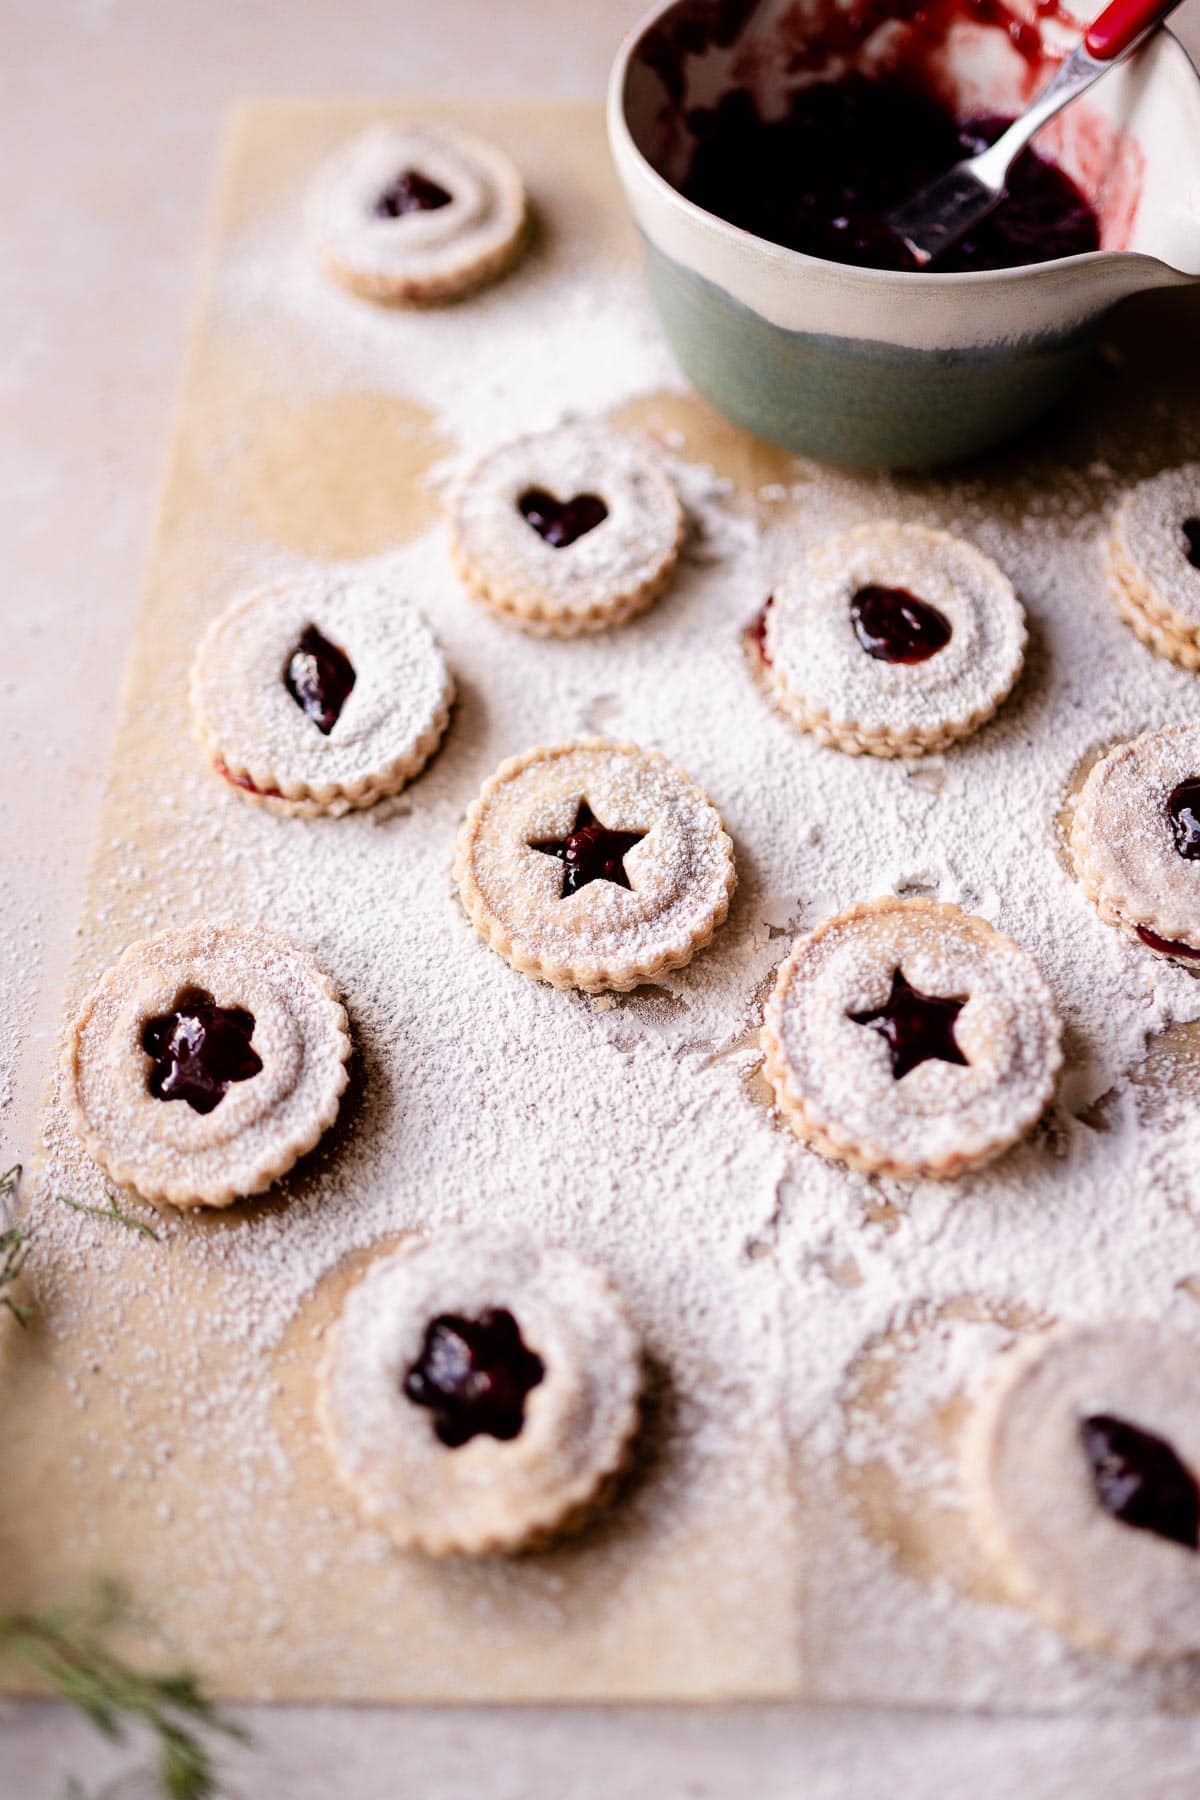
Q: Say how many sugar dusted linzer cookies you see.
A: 11